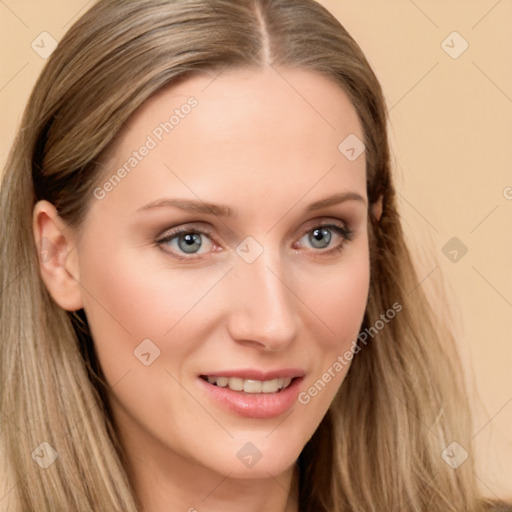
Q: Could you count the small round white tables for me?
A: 0